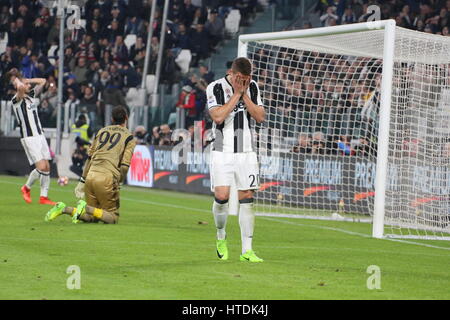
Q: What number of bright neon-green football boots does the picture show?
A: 4